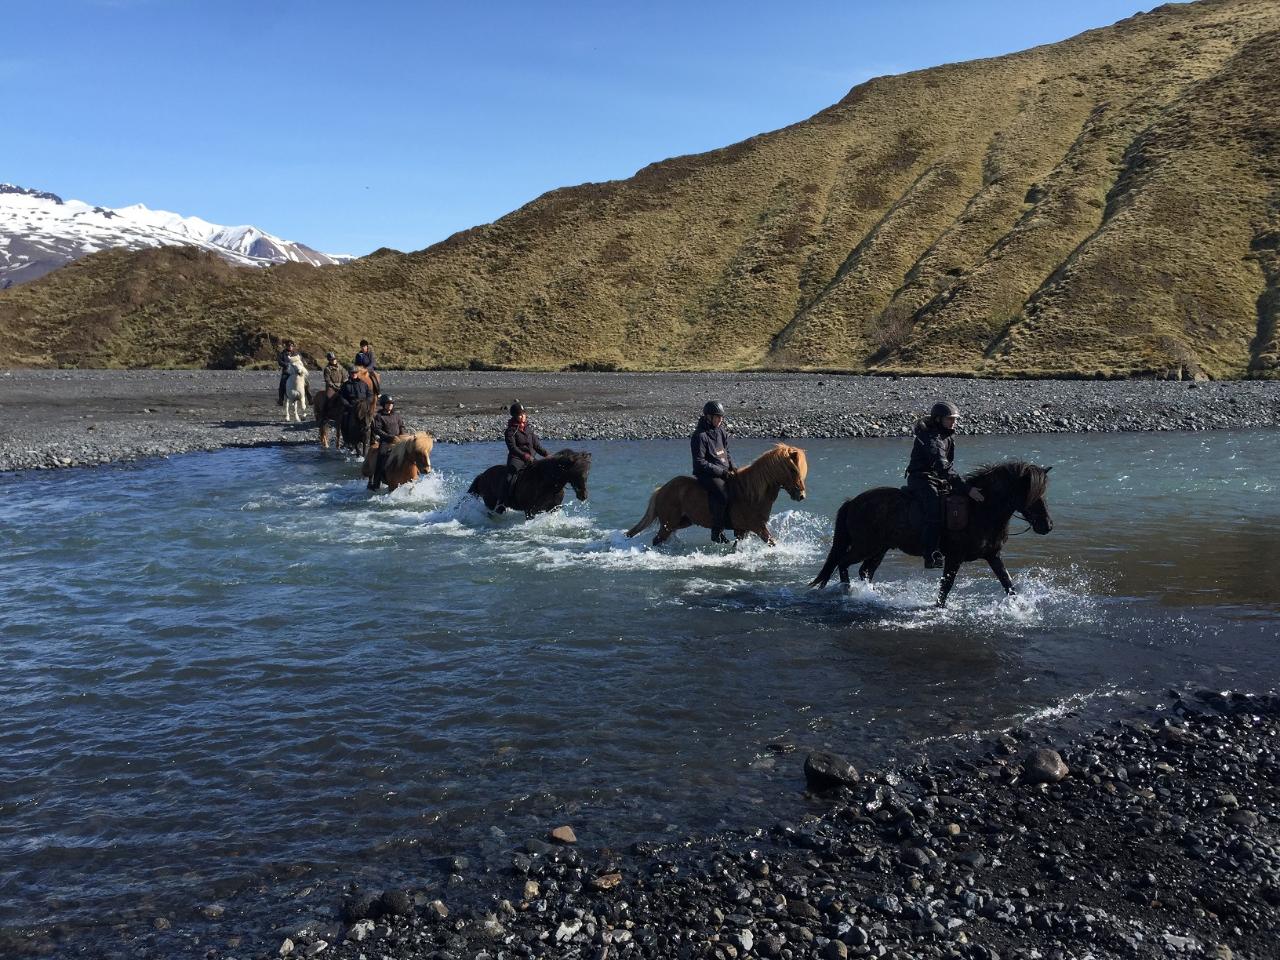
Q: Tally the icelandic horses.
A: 8